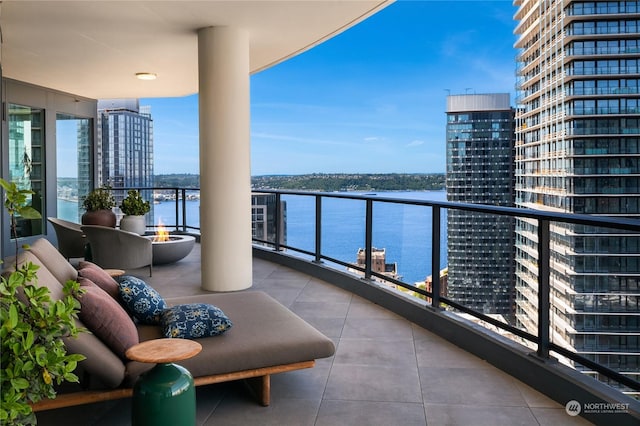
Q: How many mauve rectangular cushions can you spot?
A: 2